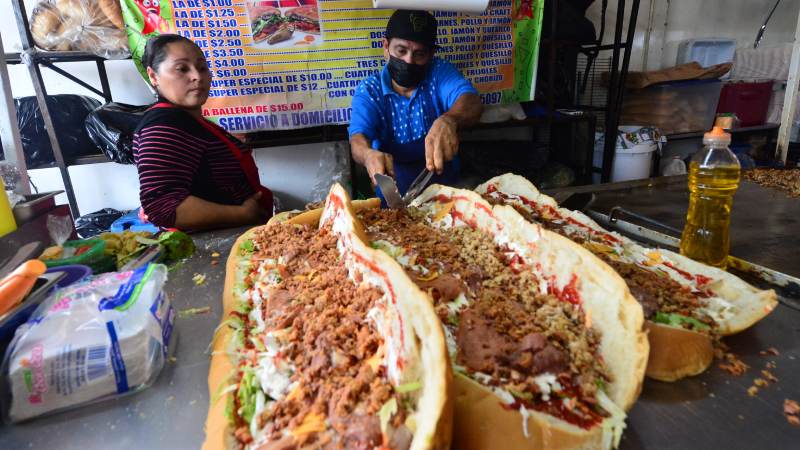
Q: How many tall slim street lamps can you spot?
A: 0